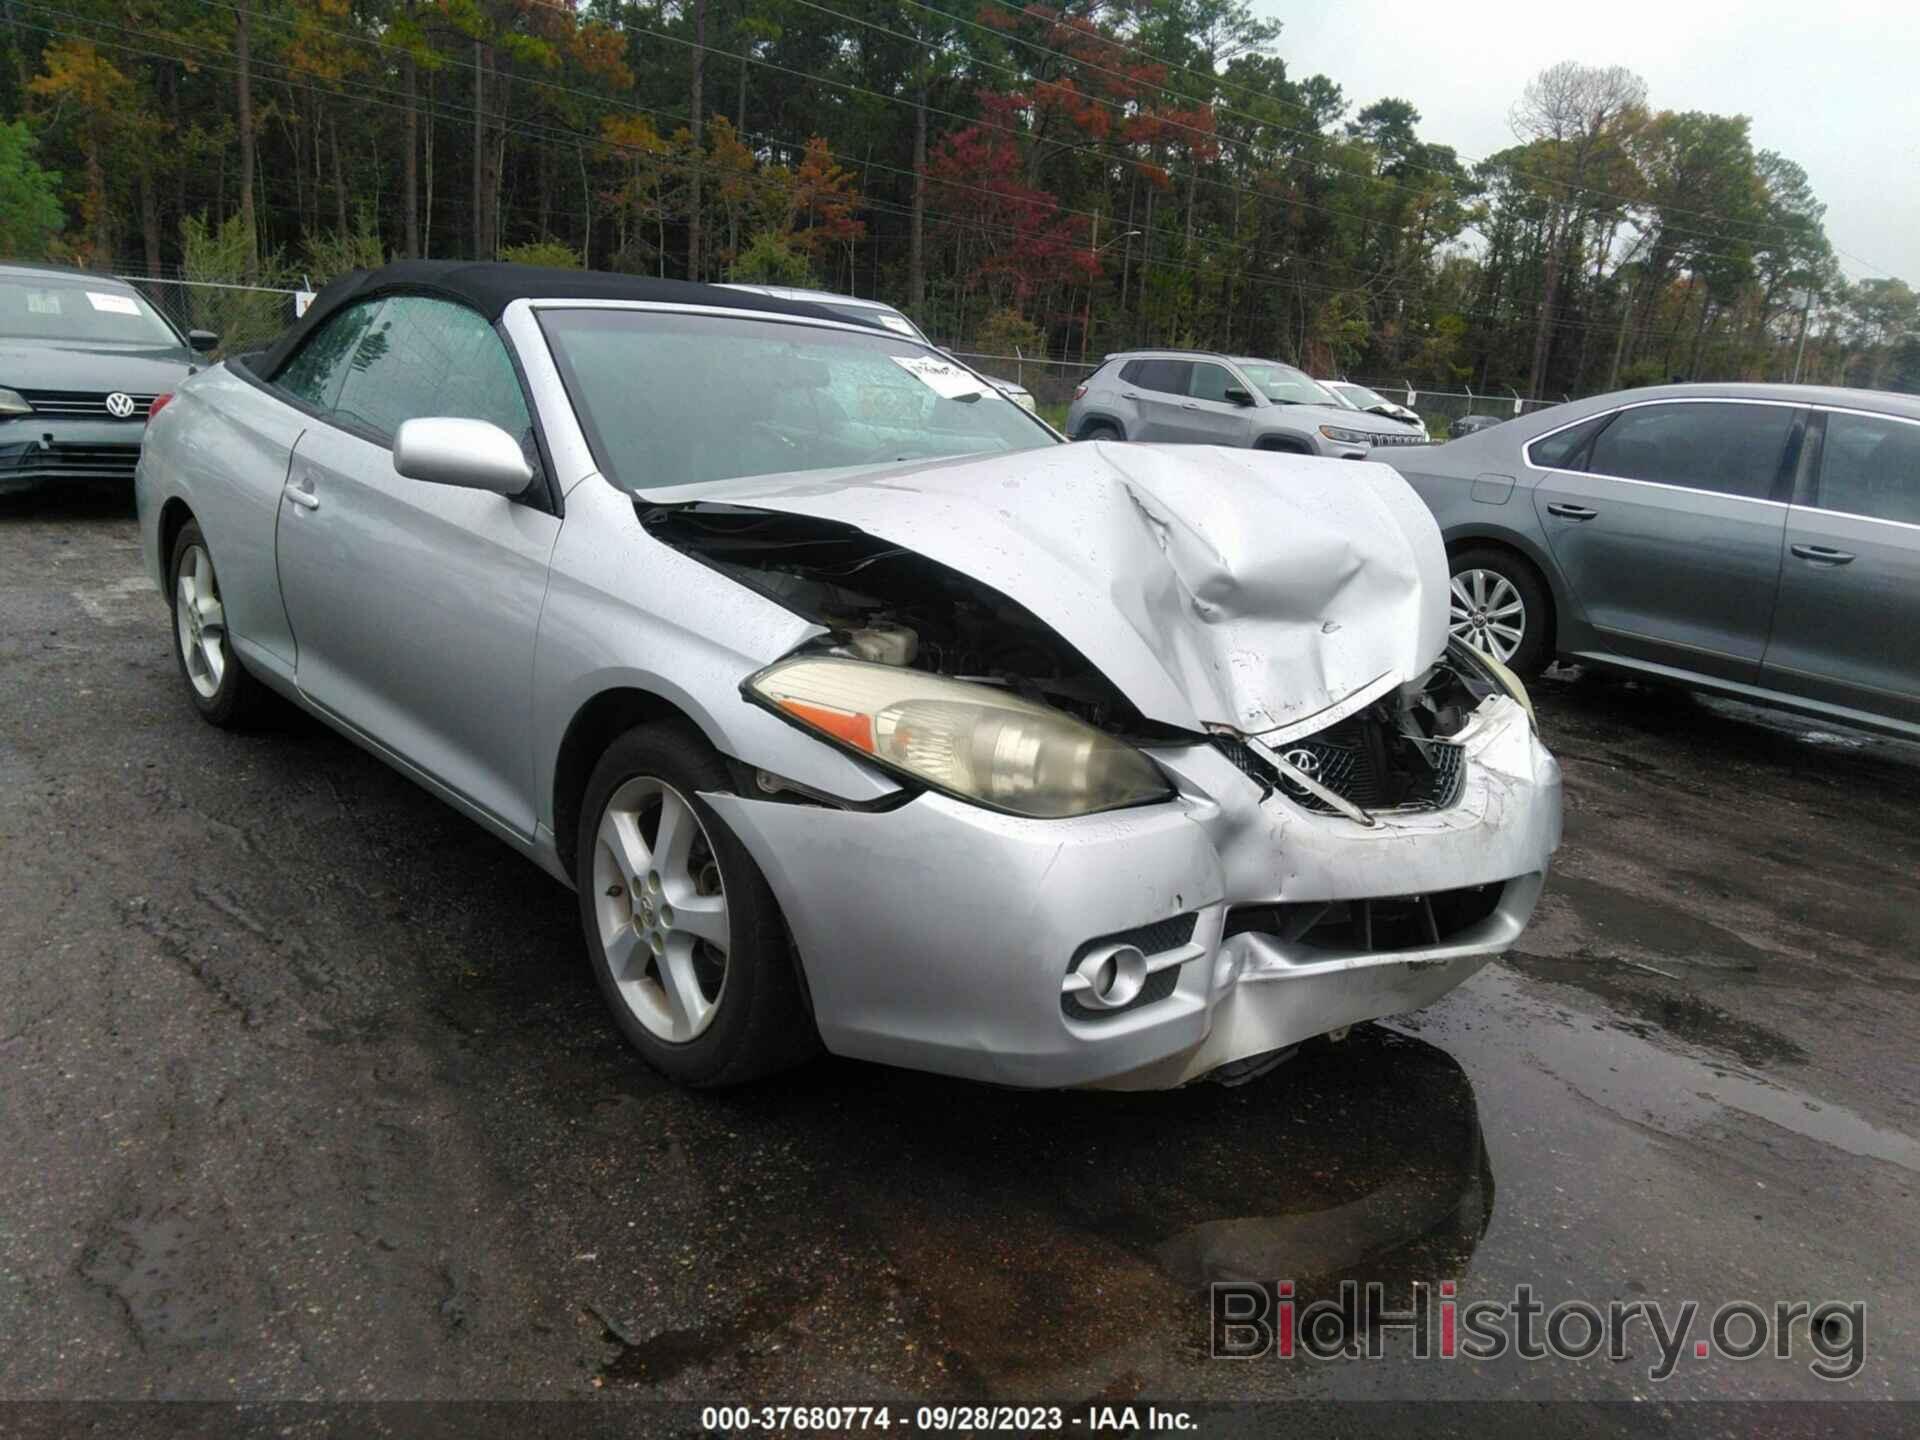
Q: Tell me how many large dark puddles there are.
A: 1